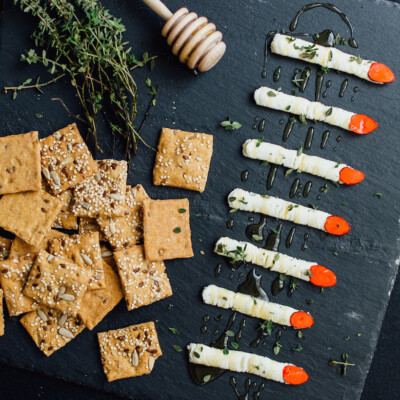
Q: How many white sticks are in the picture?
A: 7